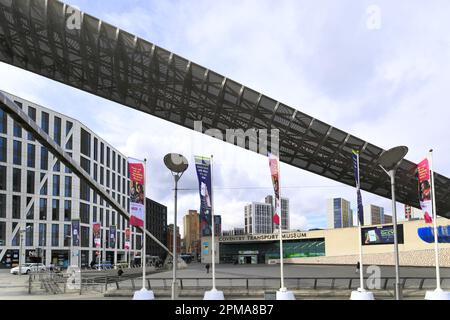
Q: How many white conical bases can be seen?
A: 5